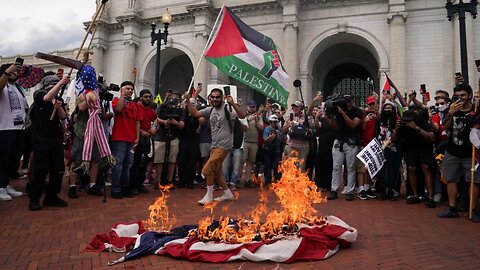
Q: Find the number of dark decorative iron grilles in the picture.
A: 1